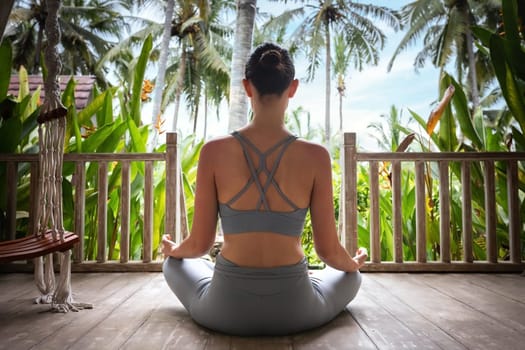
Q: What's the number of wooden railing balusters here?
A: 13